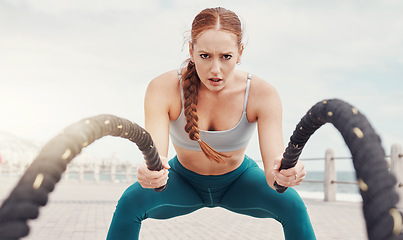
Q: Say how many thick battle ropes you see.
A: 2